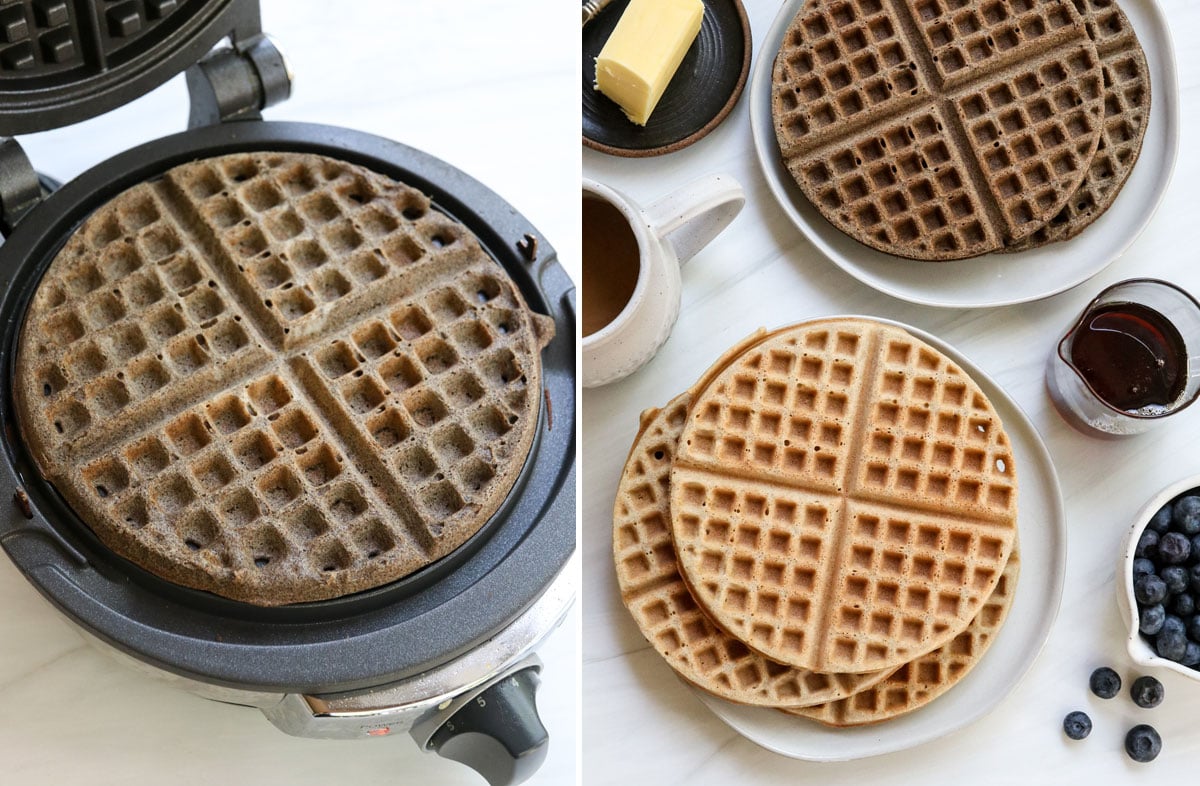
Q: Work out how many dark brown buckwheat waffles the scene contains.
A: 3